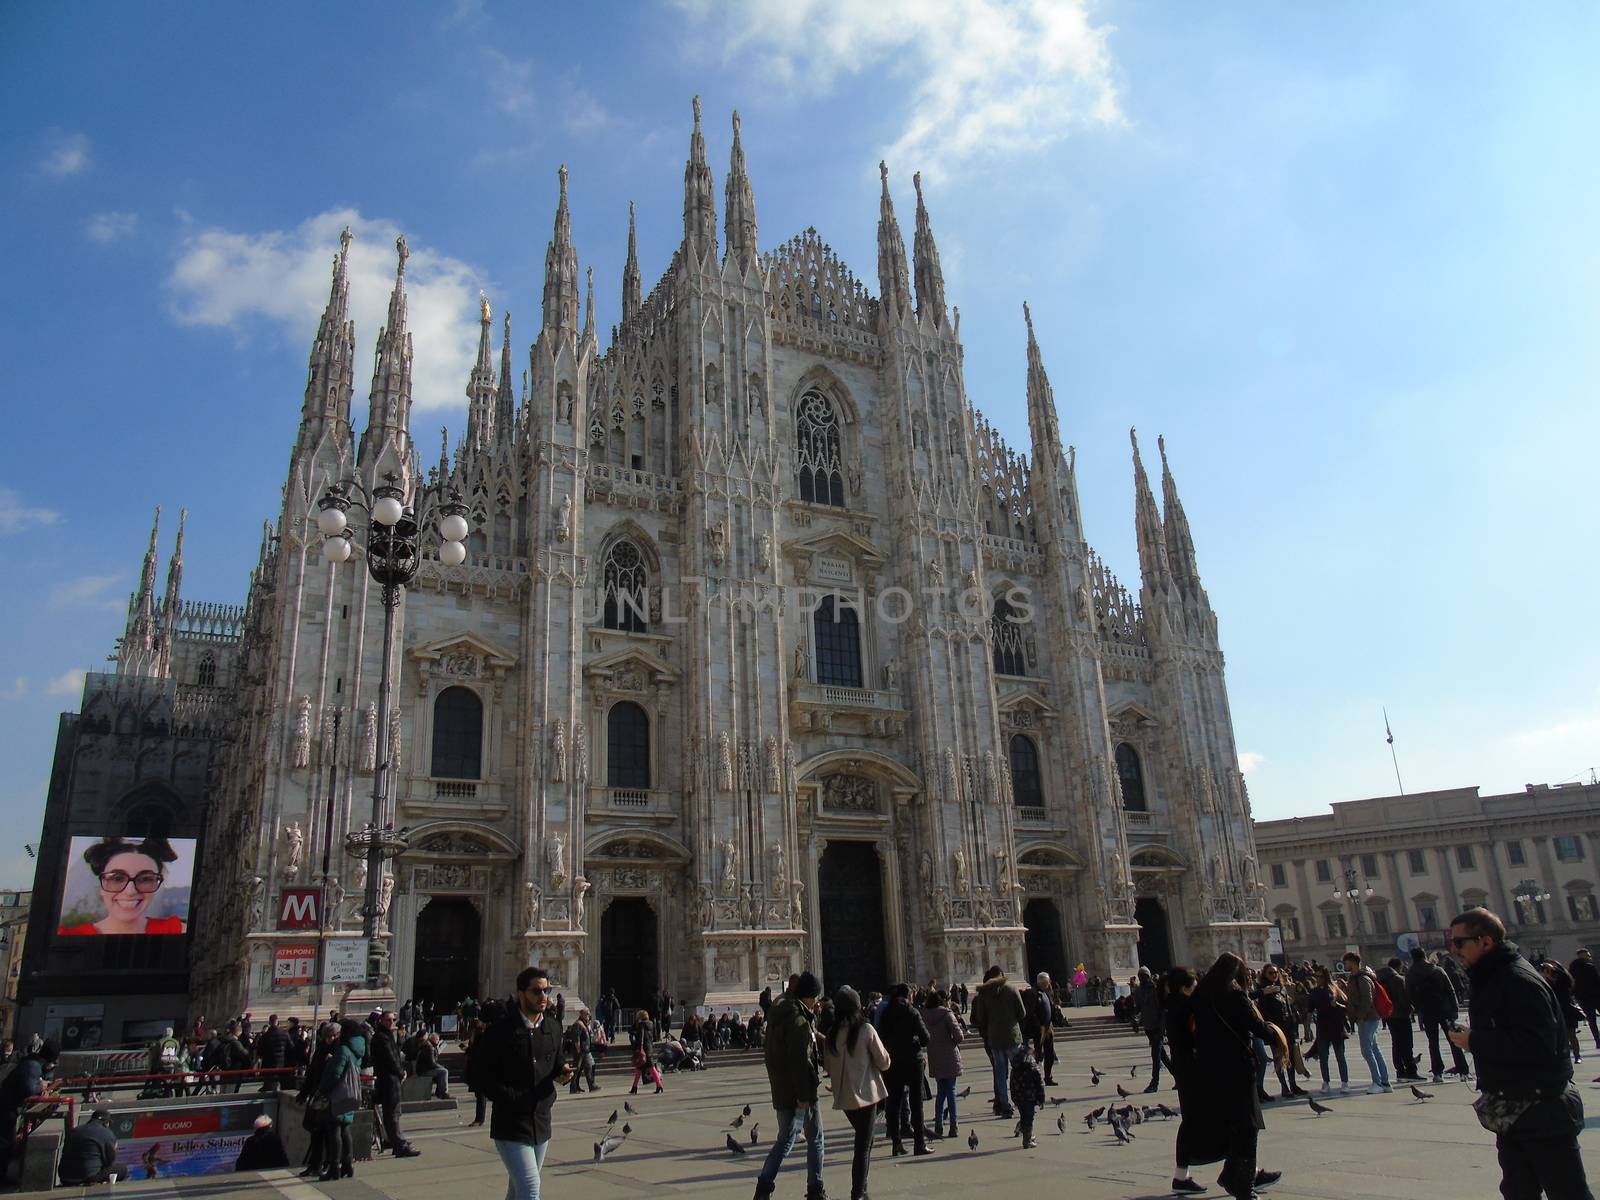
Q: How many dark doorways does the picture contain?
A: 5